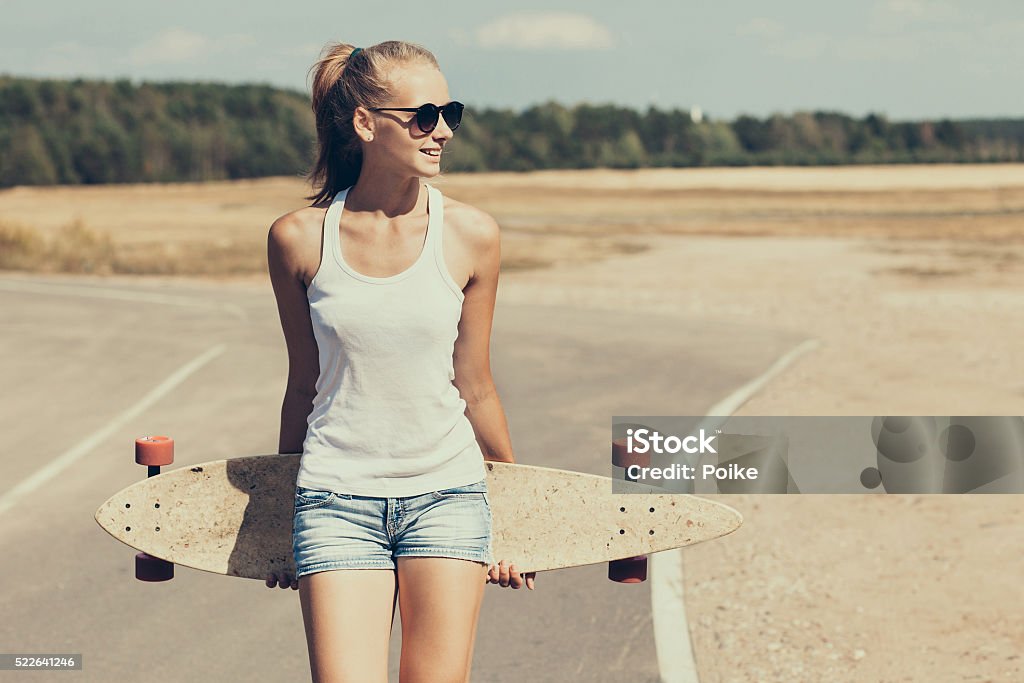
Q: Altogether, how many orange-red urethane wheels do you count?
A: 4